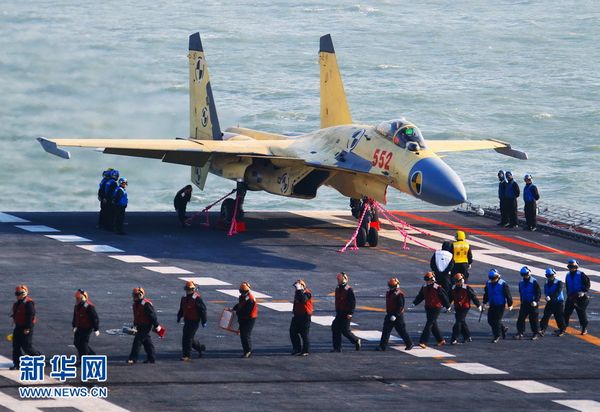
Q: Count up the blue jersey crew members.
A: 10